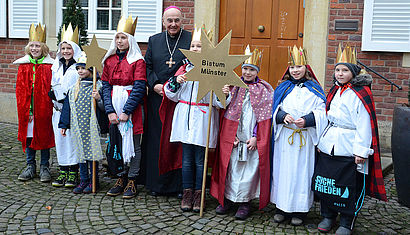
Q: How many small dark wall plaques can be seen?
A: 1